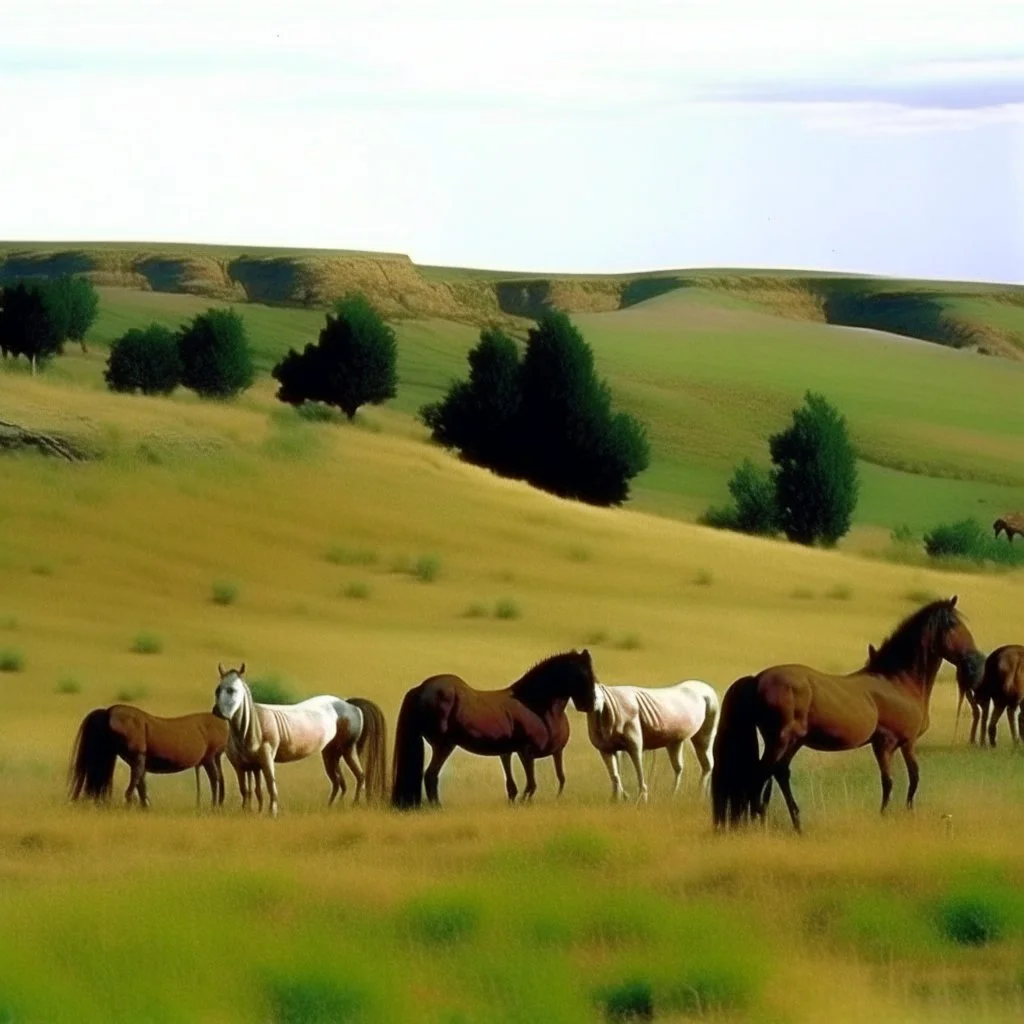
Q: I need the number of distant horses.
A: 1